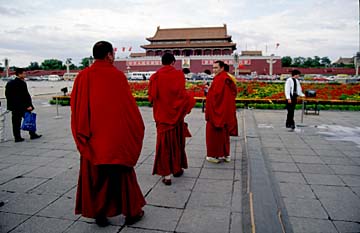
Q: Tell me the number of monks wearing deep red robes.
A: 3